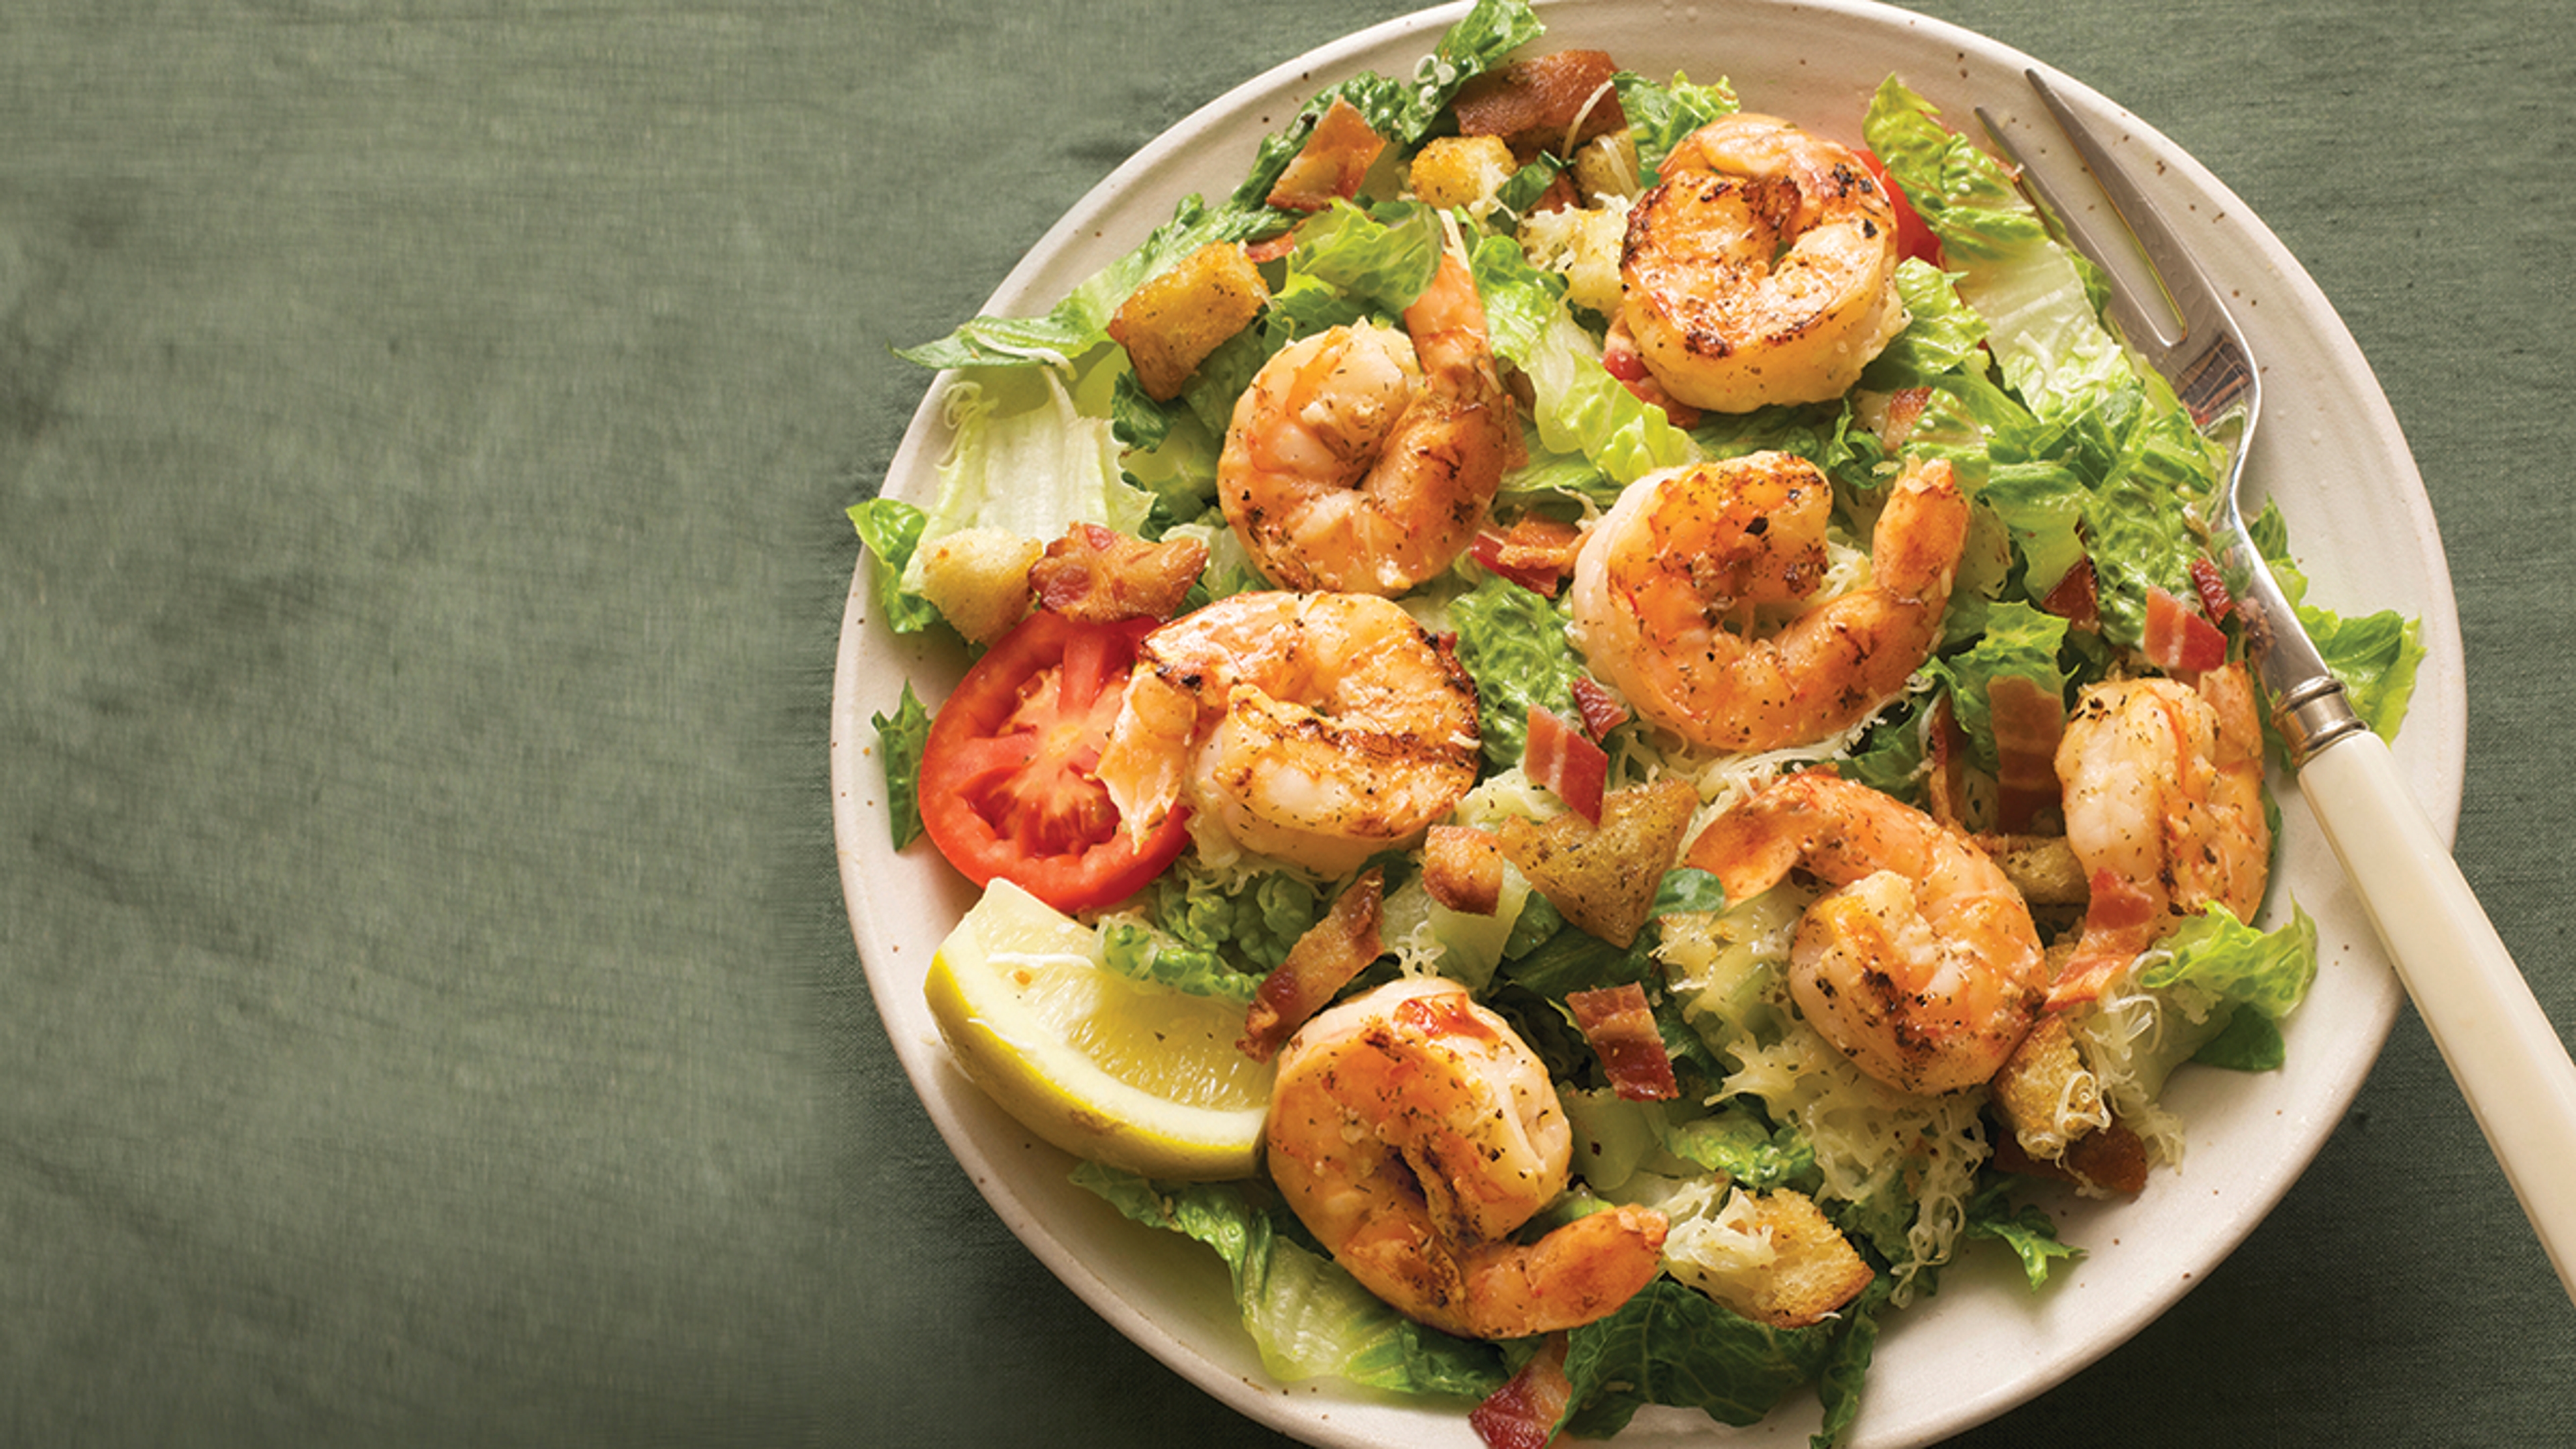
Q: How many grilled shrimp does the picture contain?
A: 7